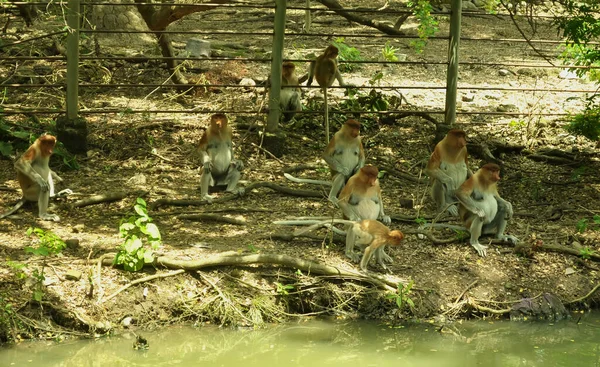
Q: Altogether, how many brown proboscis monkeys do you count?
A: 9